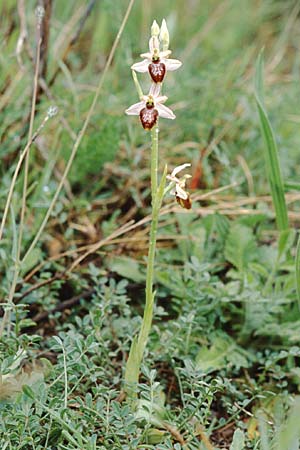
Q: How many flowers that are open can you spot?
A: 3